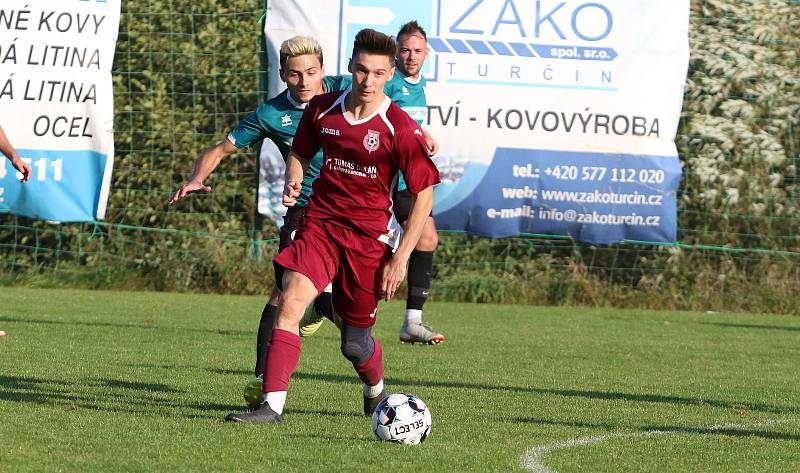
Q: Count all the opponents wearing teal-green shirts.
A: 2